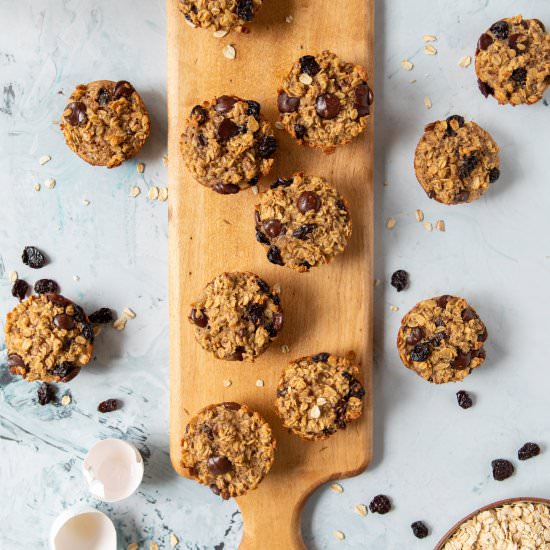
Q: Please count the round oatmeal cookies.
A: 12